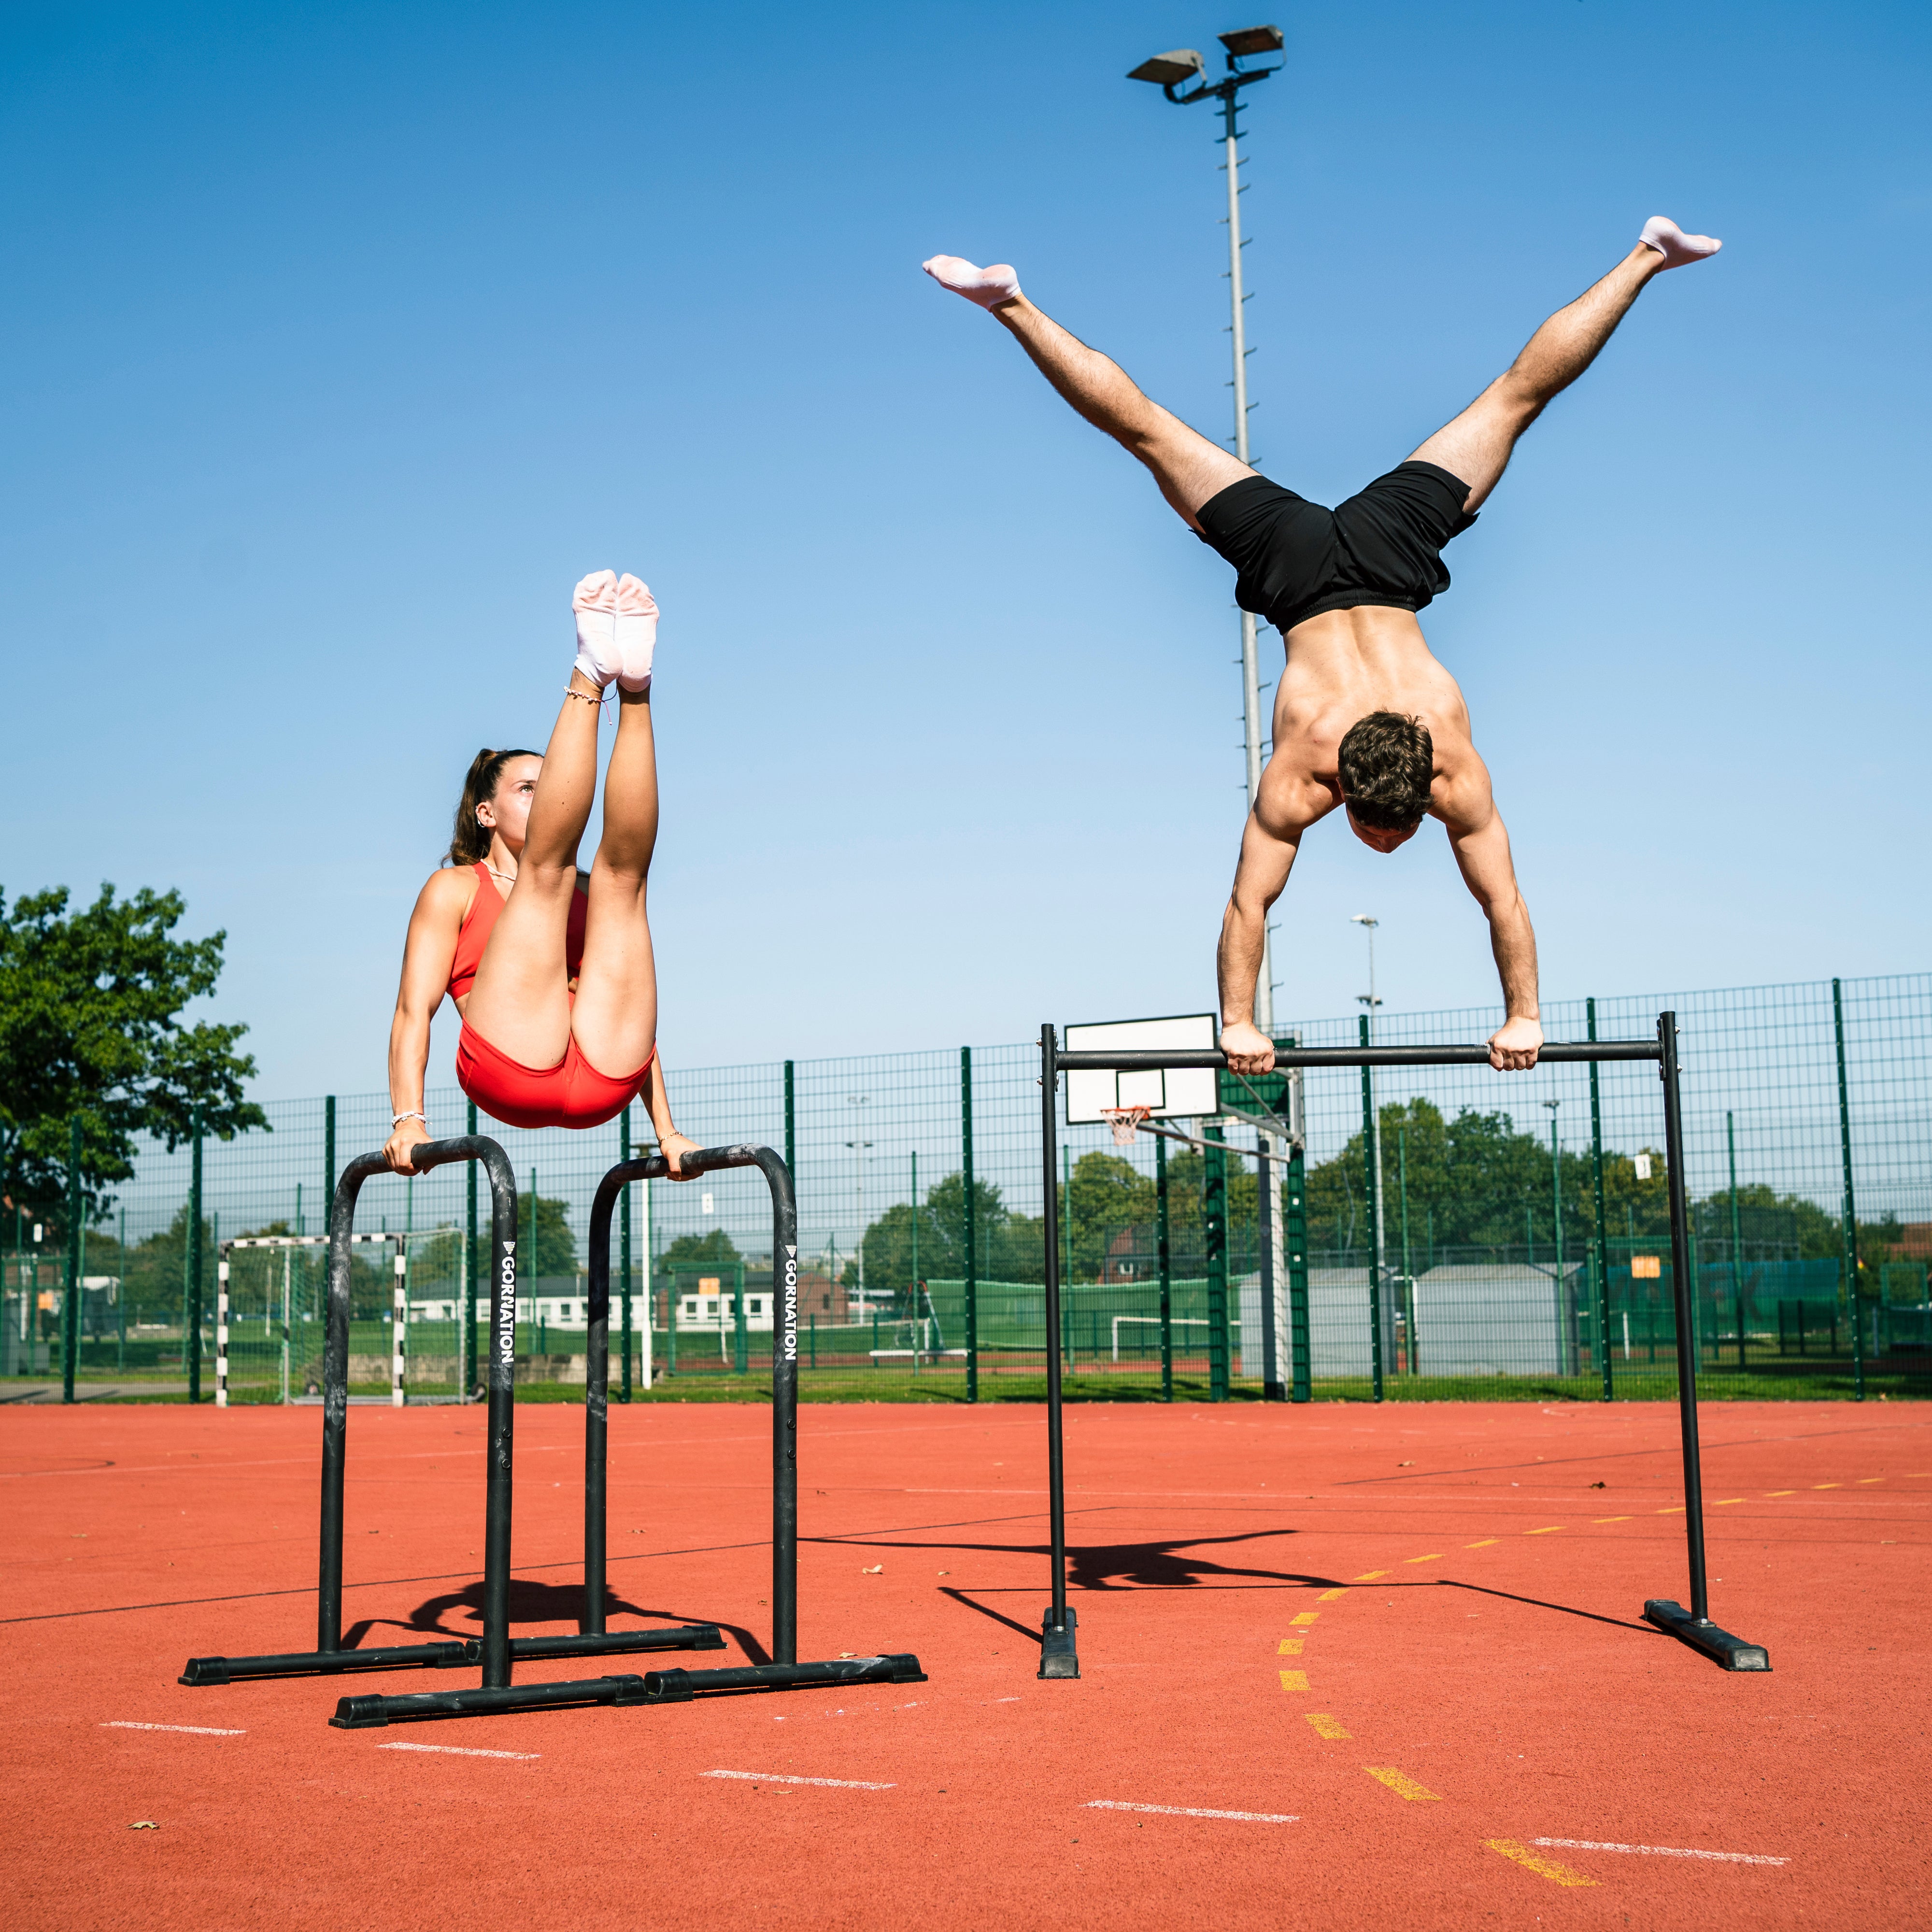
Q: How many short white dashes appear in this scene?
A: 5